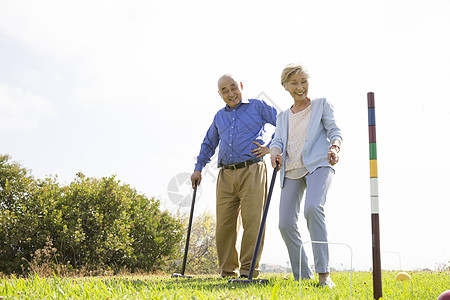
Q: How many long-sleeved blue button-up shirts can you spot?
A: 1